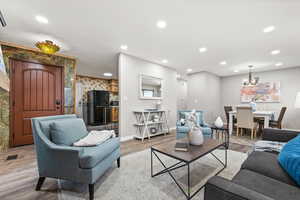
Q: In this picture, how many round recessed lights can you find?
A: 12